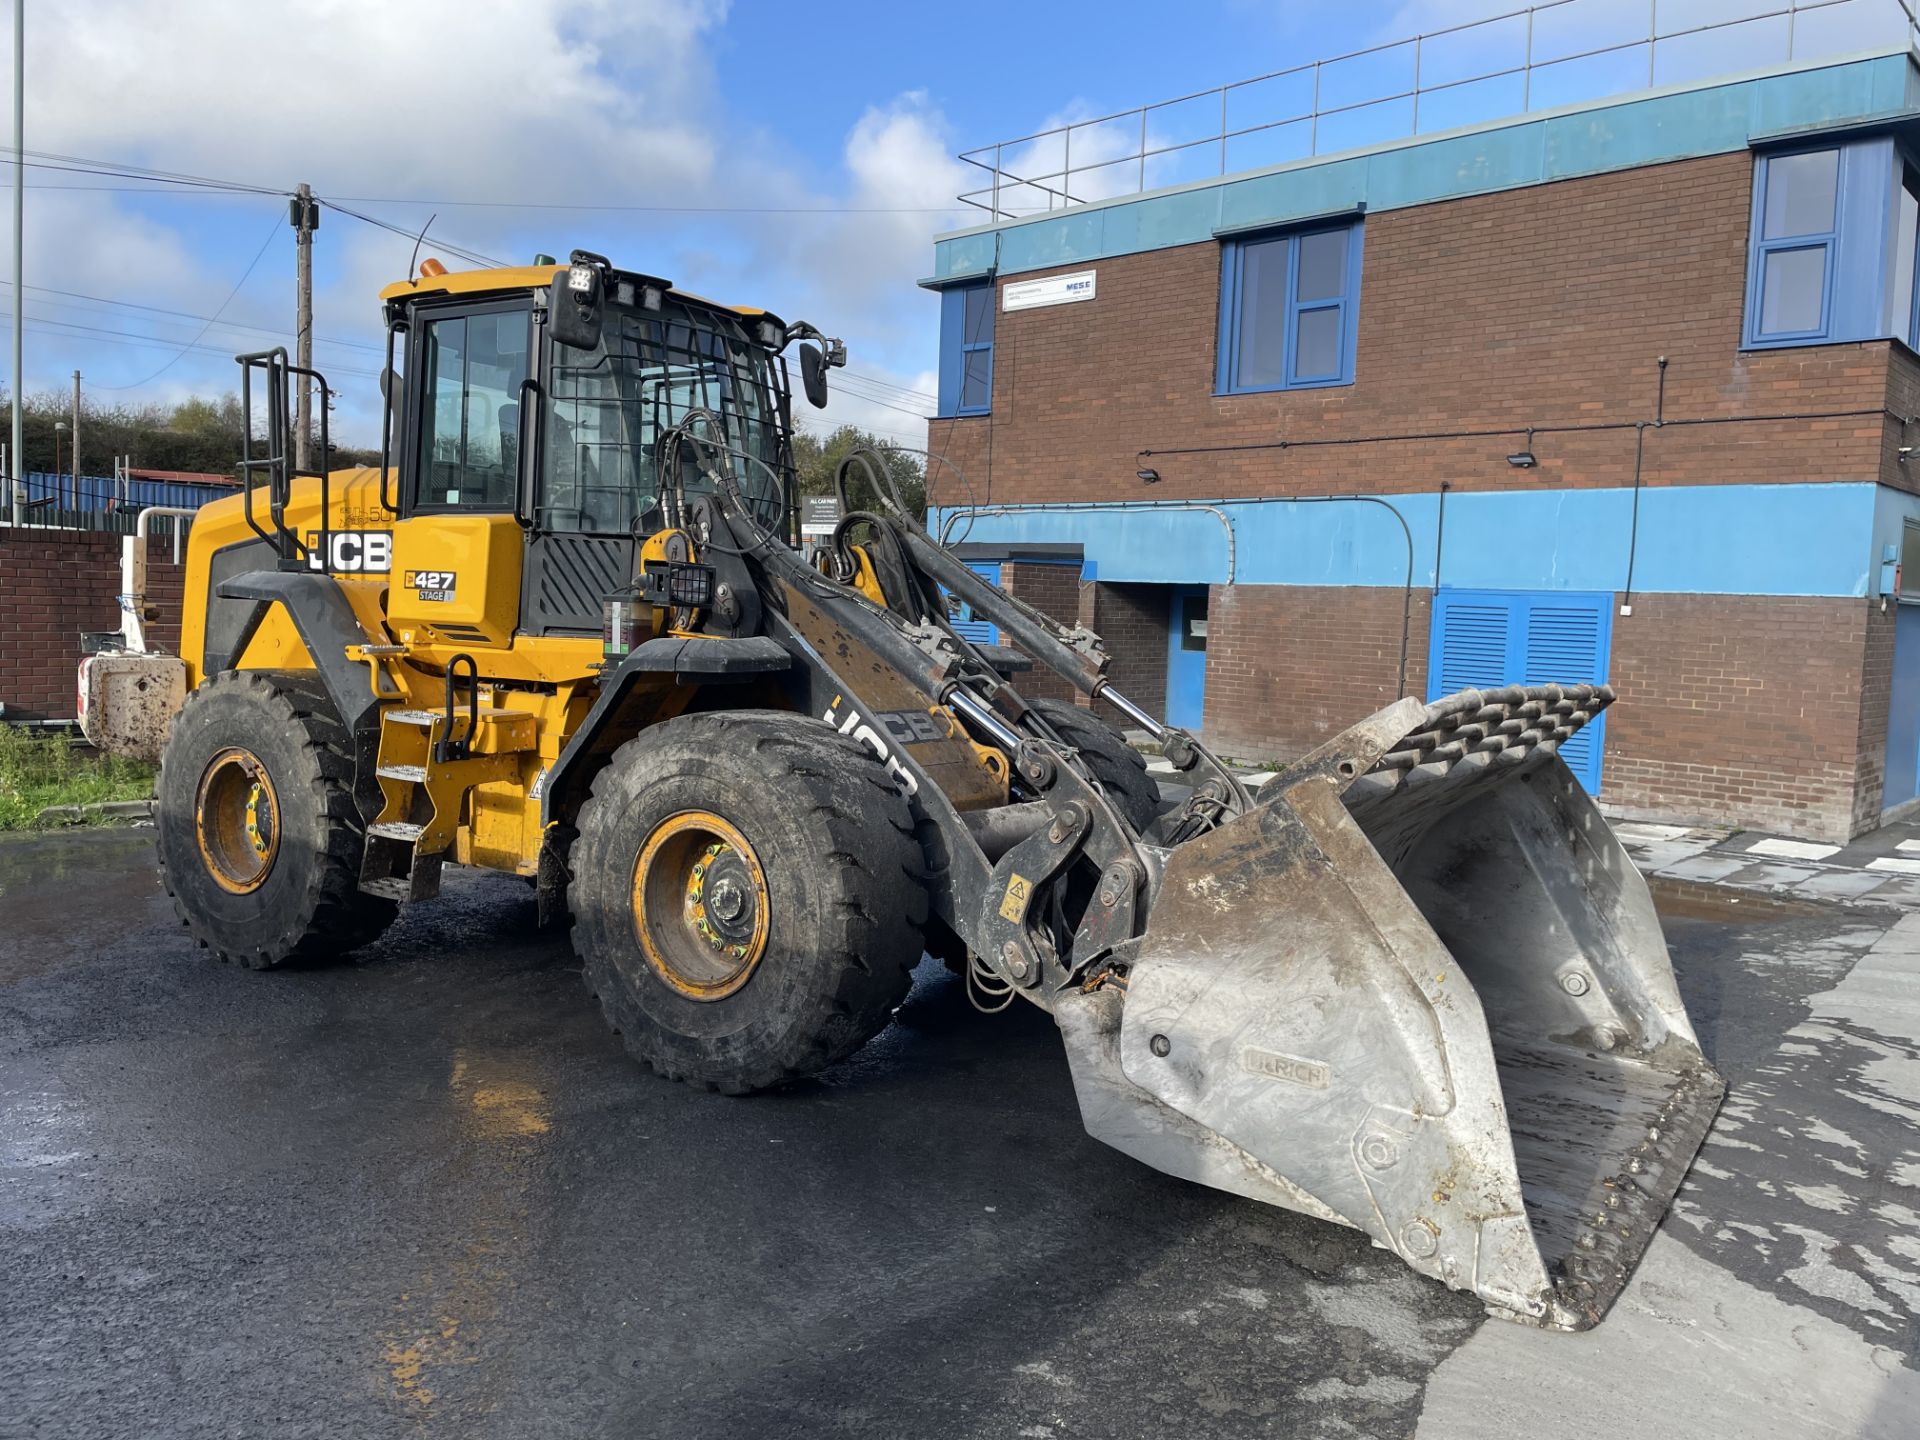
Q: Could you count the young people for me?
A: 0